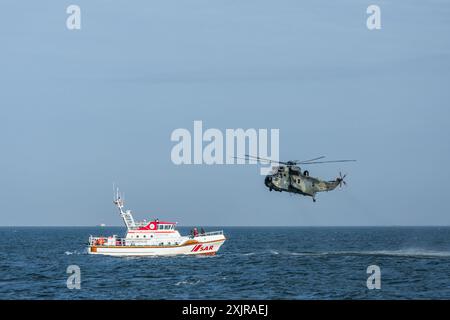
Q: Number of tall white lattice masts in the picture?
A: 1